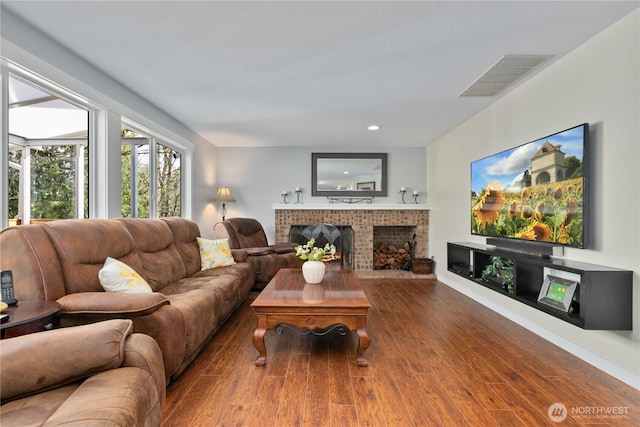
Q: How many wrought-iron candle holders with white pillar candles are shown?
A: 4